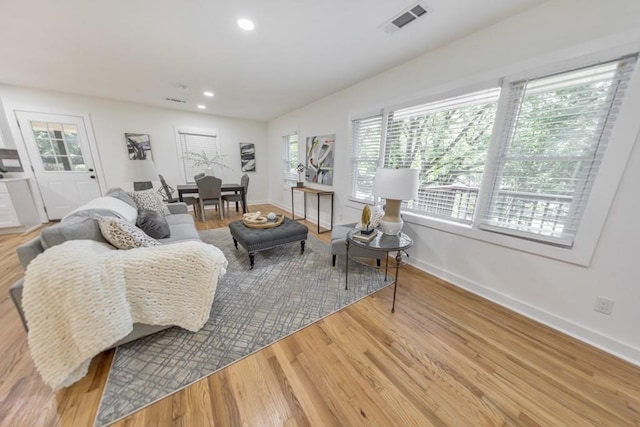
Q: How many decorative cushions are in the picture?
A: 3